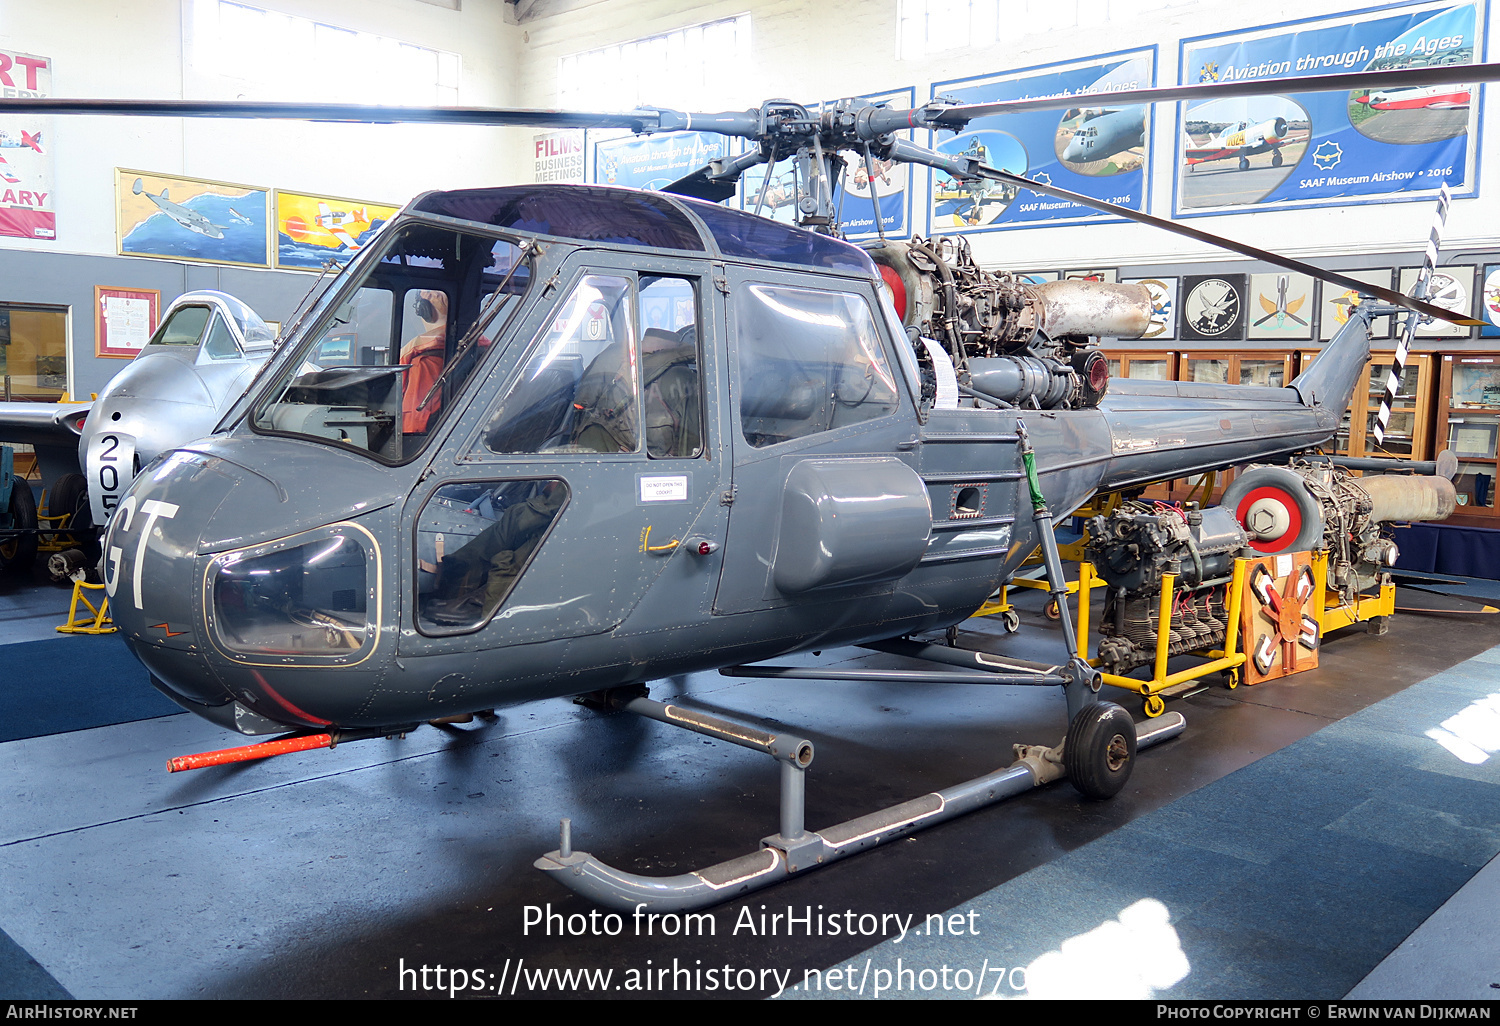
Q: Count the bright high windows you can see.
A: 3